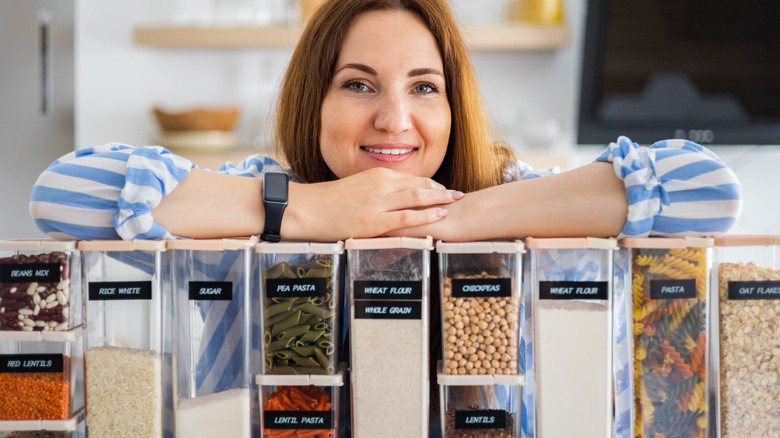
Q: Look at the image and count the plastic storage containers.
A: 13